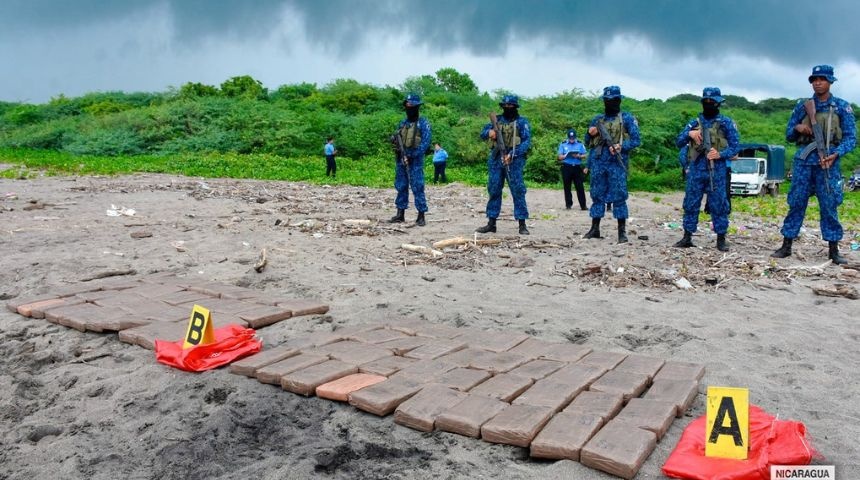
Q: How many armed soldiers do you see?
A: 5